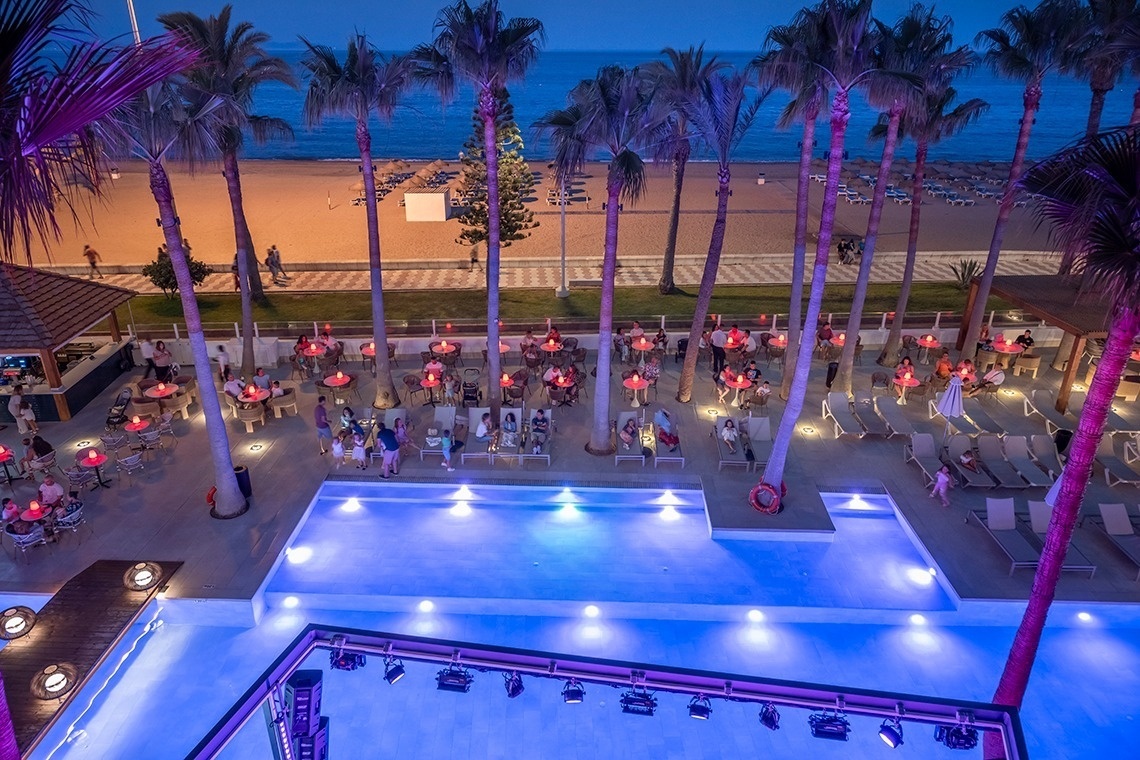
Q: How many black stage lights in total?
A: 11